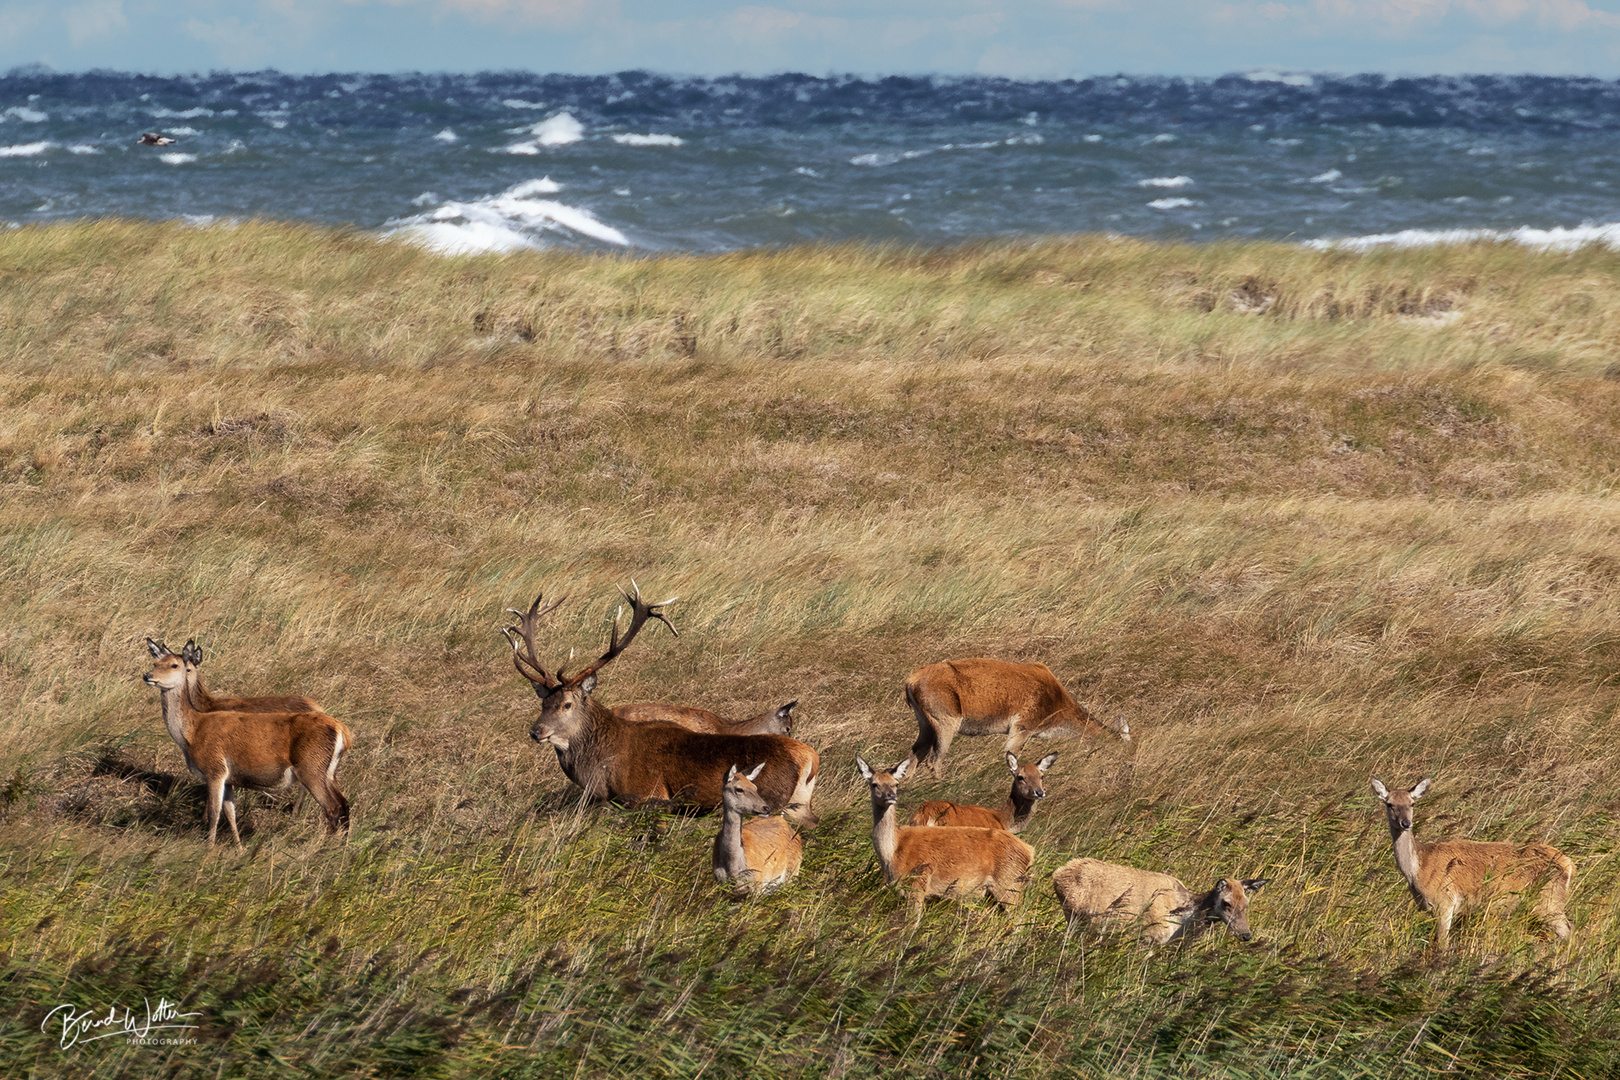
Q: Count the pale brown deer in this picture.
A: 1